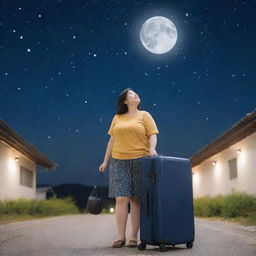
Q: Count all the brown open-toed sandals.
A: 2